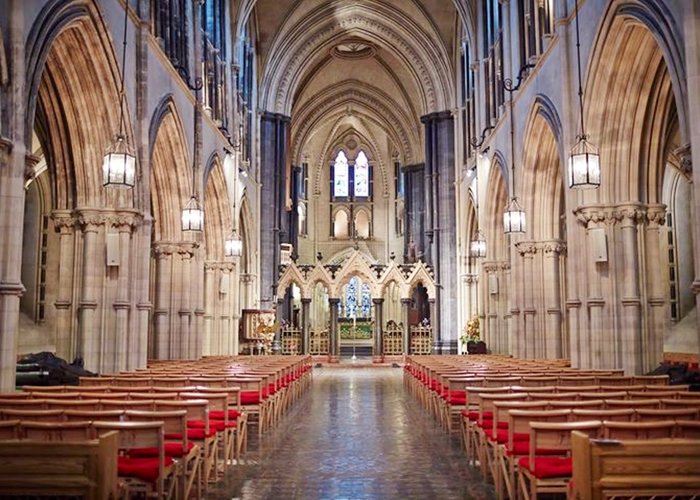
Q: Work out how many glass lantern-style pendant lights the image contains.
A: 6